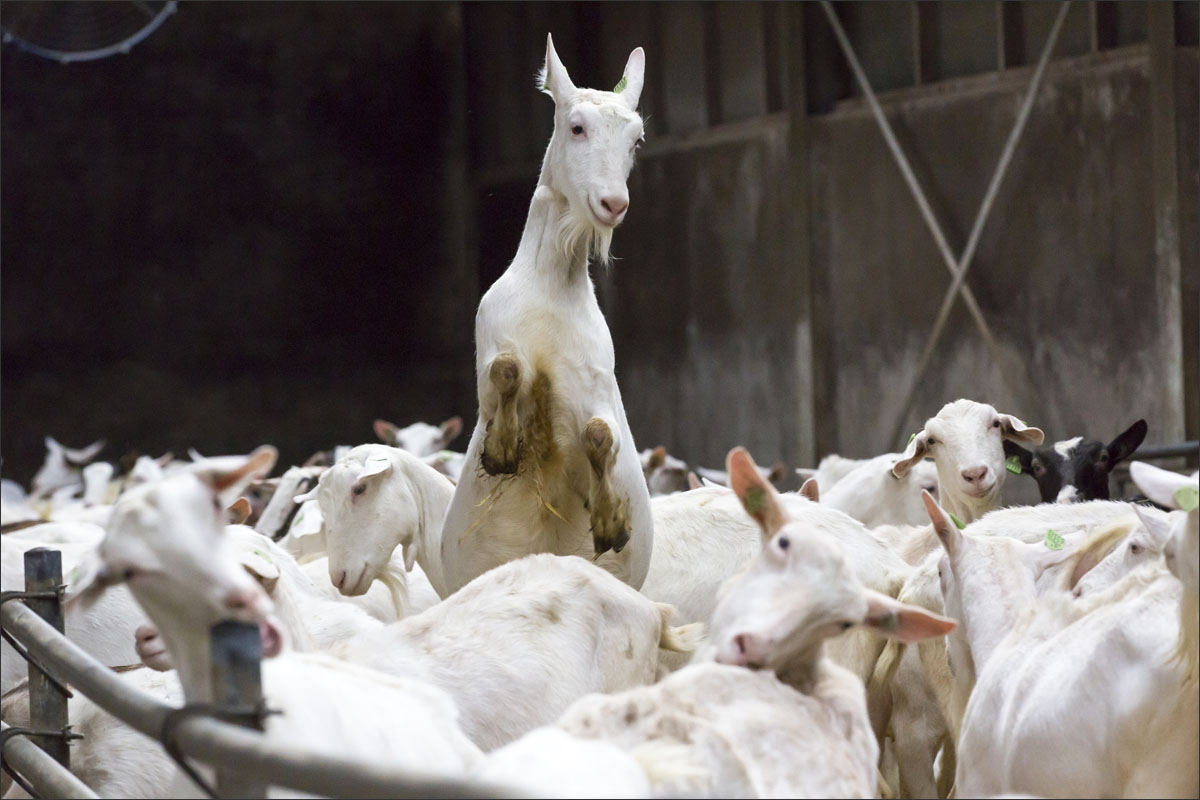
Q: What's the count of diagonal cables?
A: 2